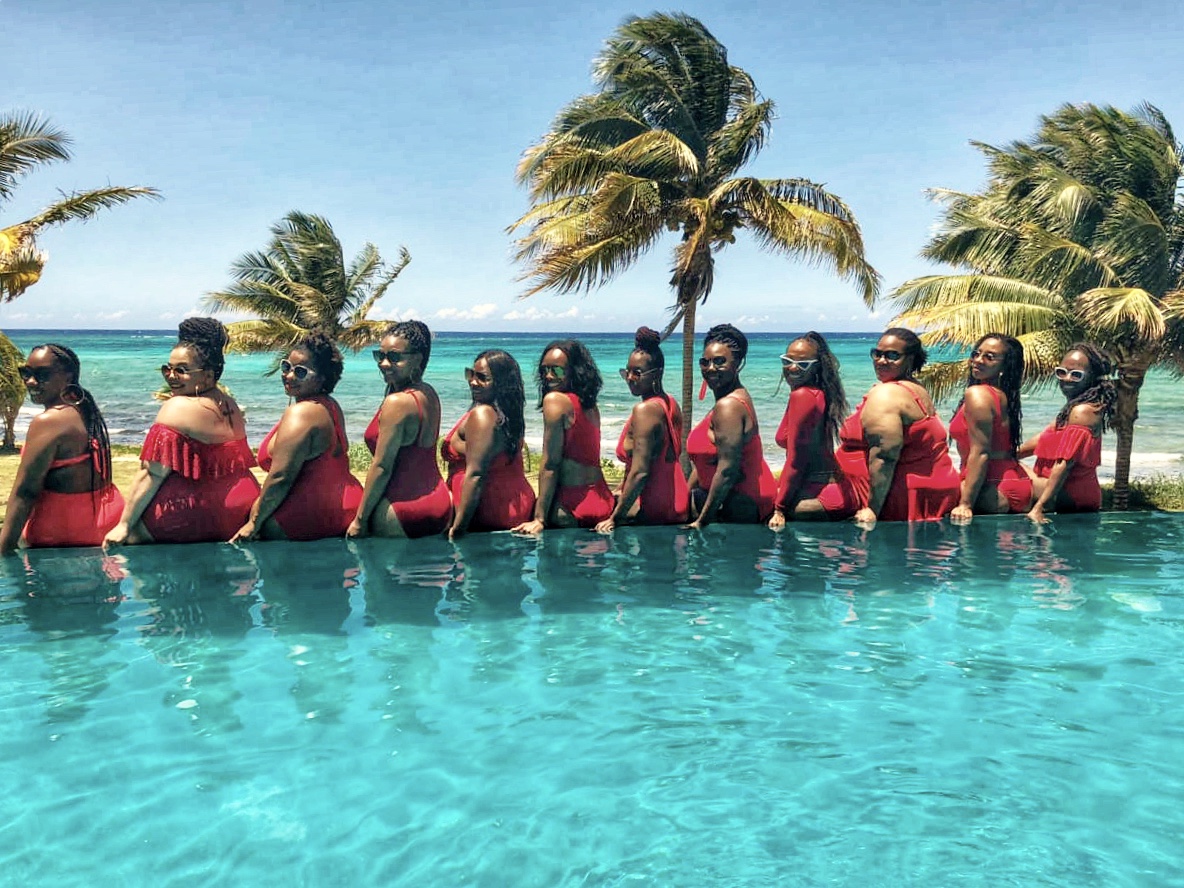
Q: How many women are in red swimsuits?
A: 12